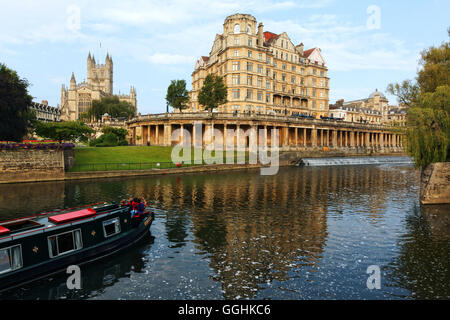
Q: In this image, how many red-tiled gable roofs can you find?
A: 3